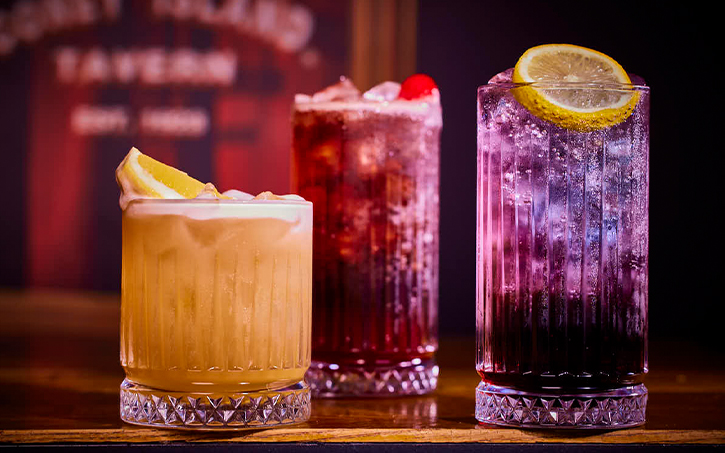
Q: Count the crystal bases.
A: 3